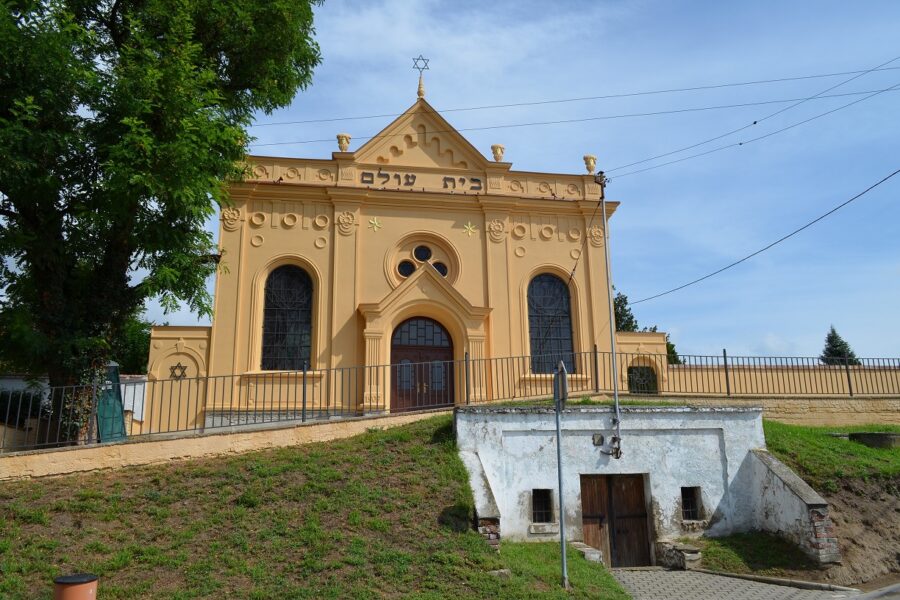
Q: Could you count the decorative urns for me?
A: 3